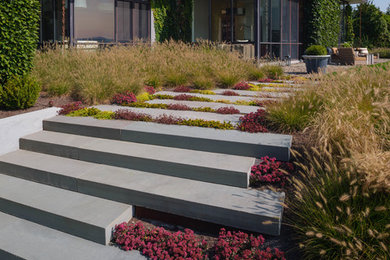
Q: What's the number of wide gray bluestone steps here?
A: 5